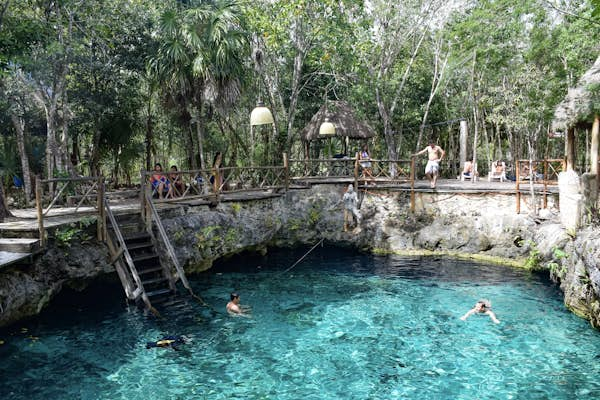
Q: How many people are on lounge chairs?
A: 3